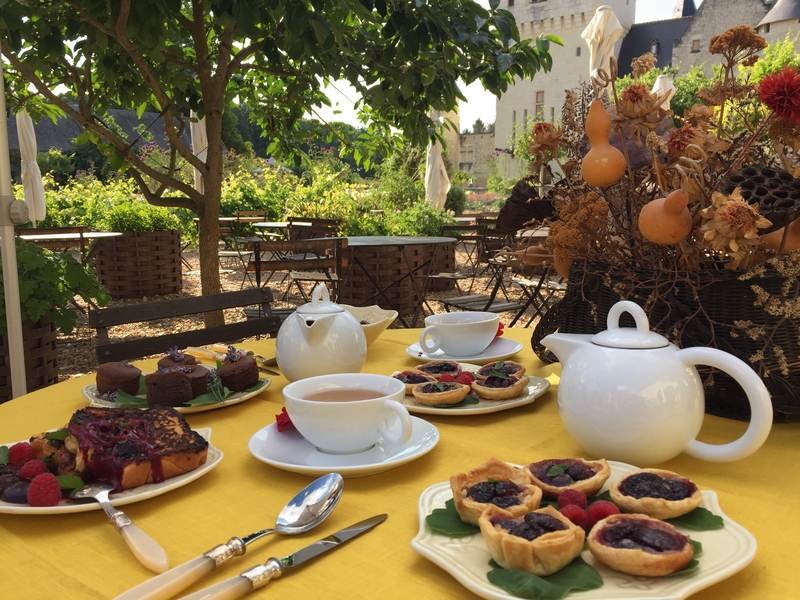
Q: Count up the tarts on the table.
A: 10